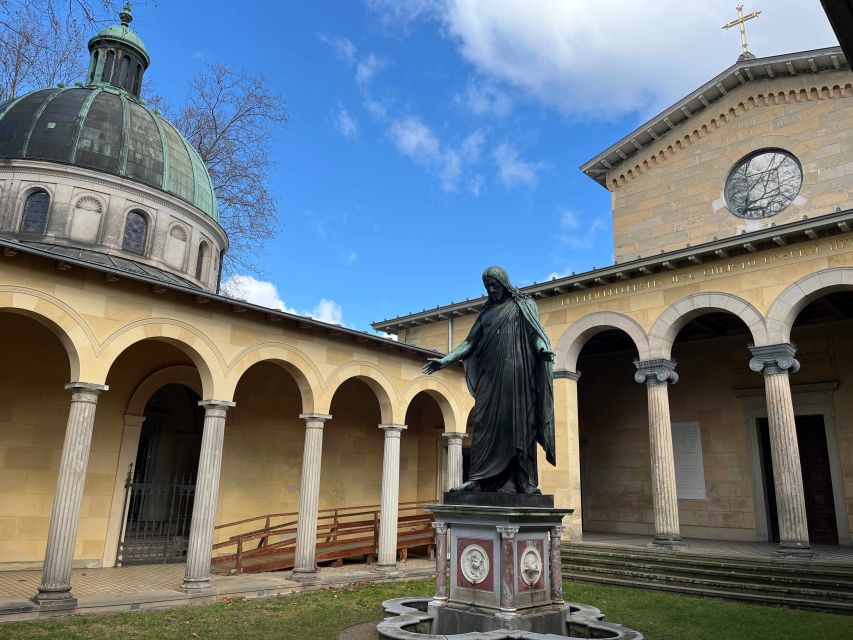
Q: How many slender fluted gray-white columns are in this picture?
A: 7